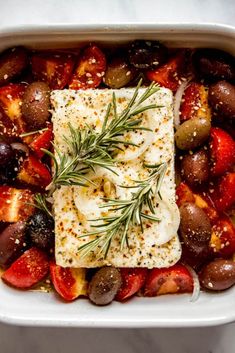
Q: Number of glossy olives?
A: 14